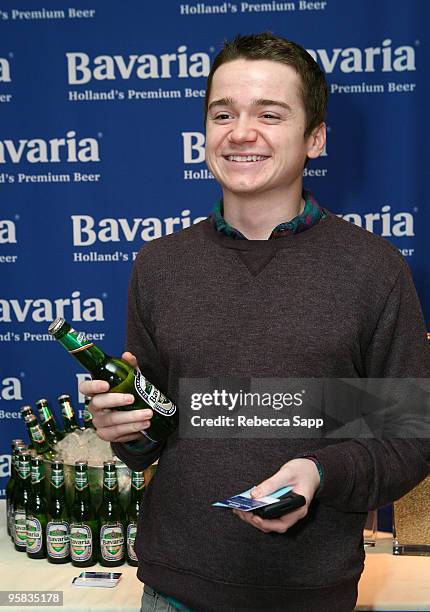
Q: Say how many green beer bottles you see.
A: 14